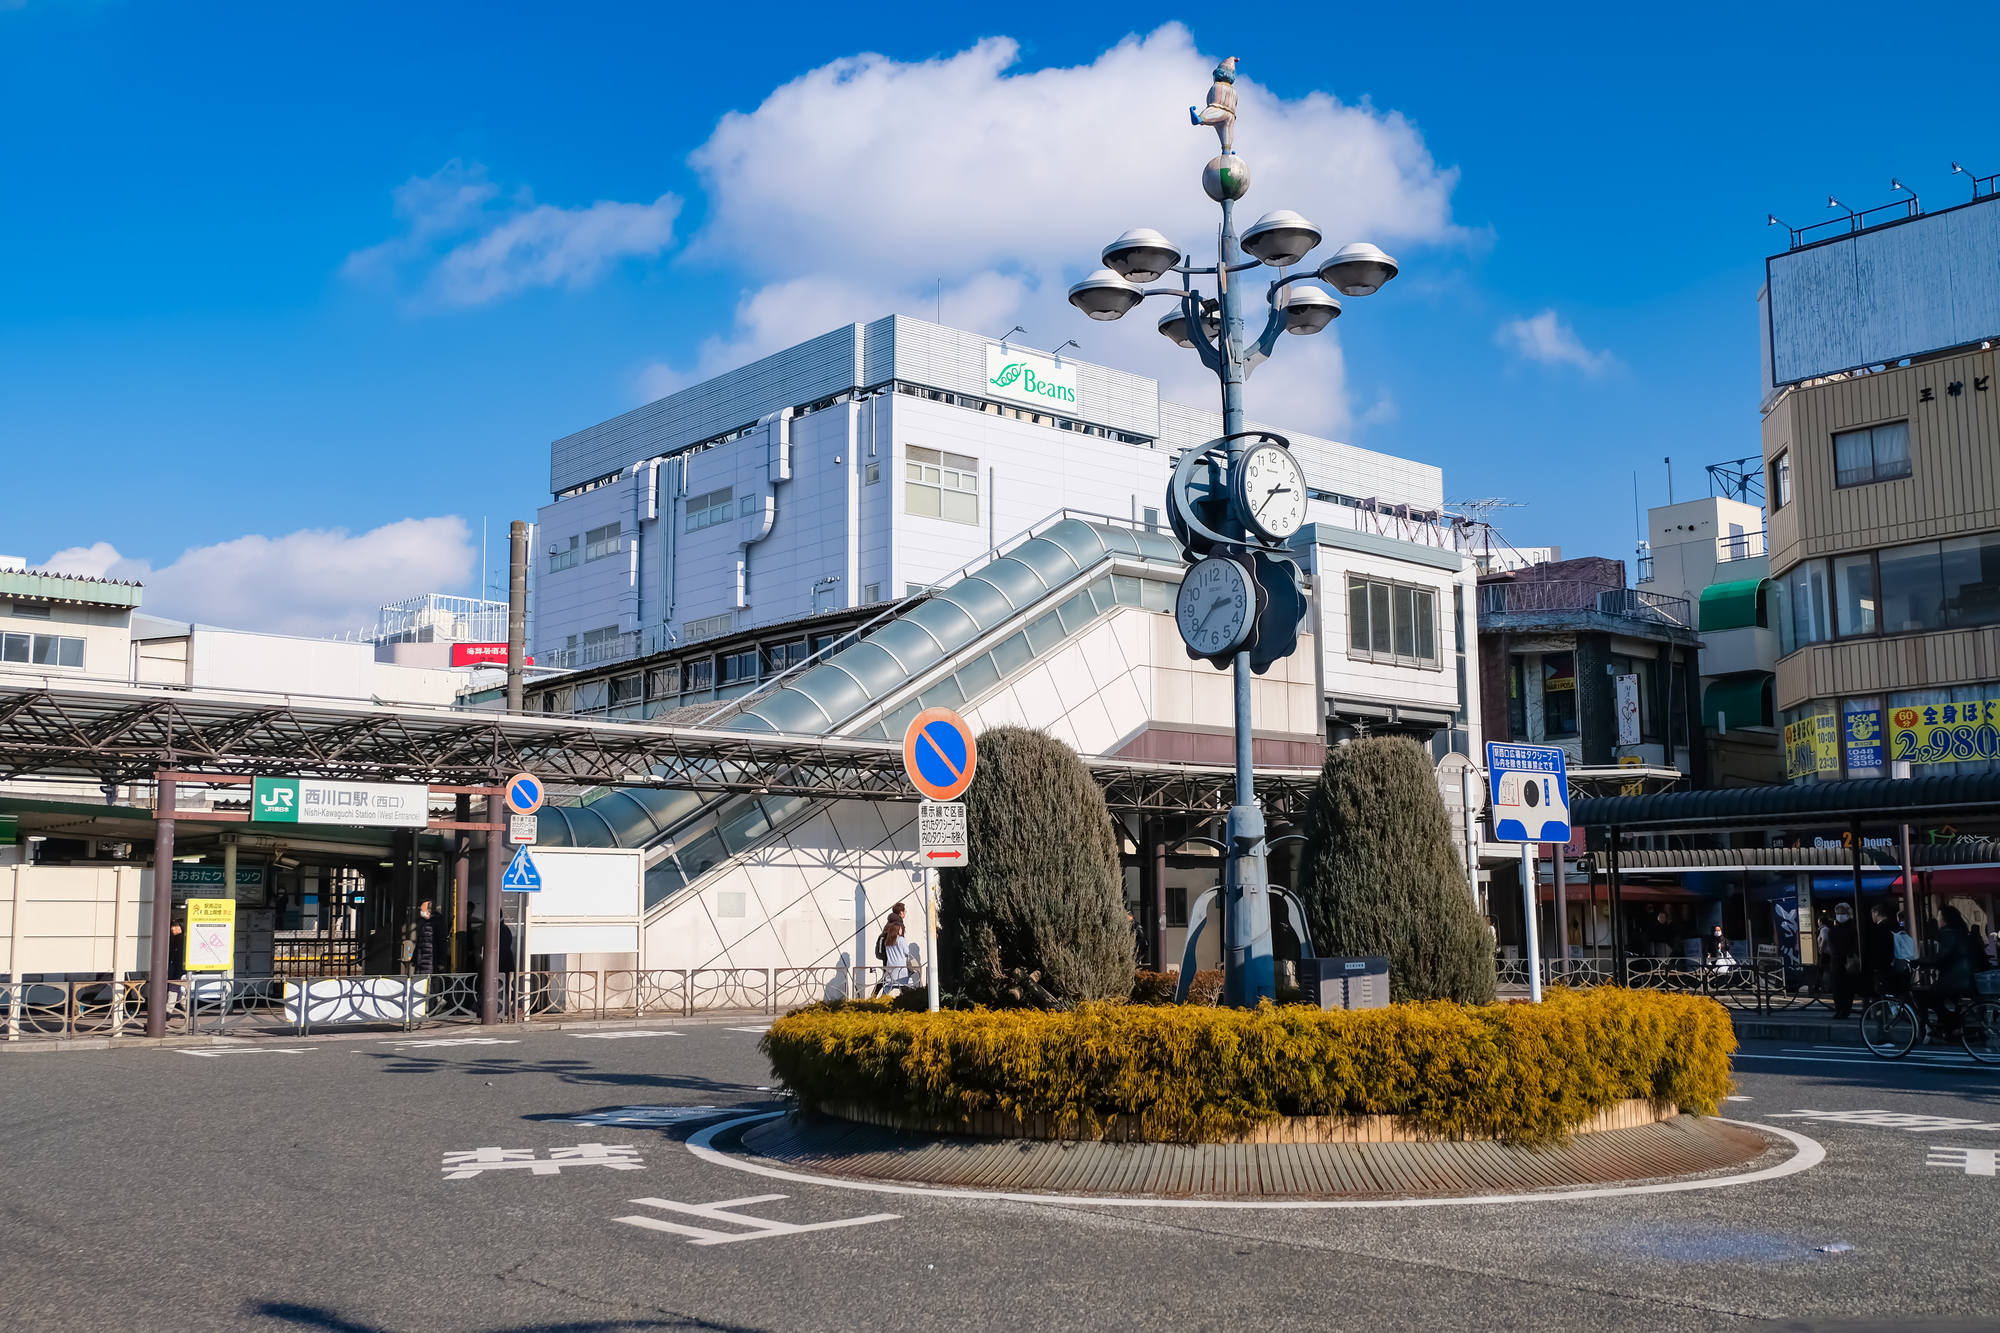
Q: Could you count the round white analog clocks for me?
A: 2